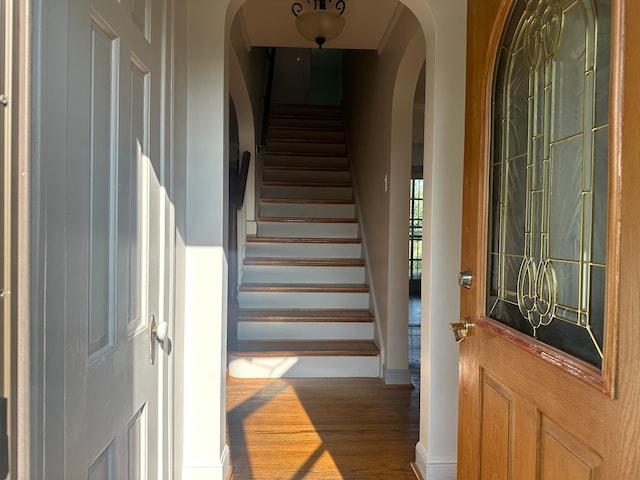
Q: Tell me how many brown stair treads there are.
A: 14